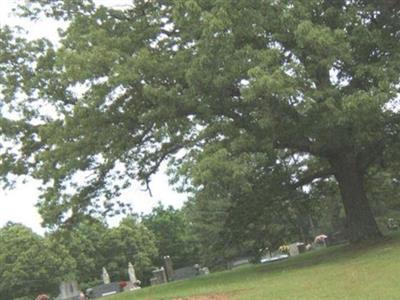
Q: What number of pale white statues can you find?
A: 2